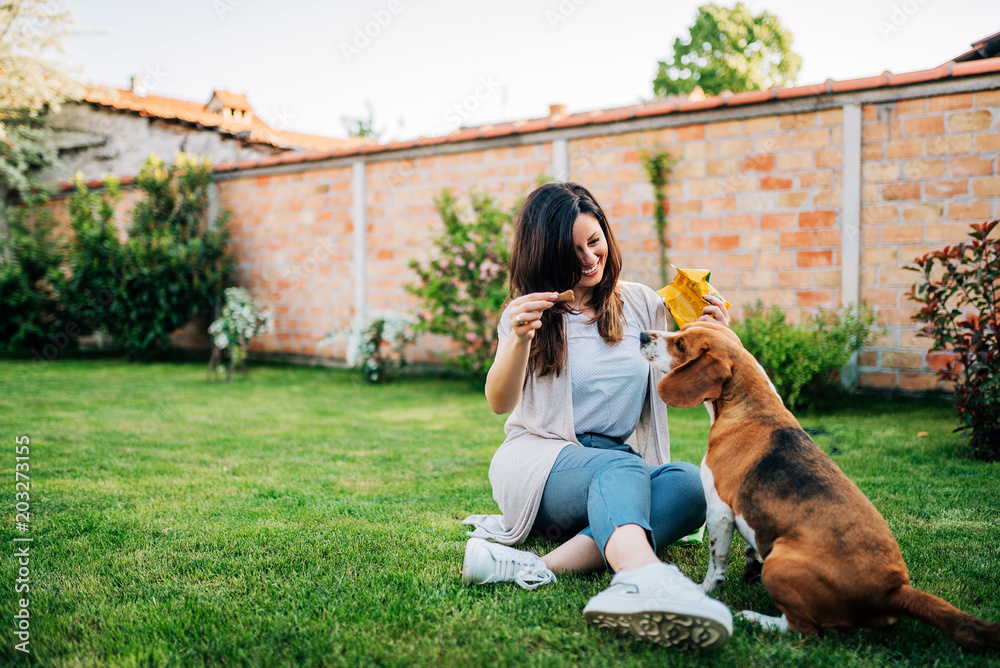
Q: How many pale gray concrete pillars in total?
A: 4